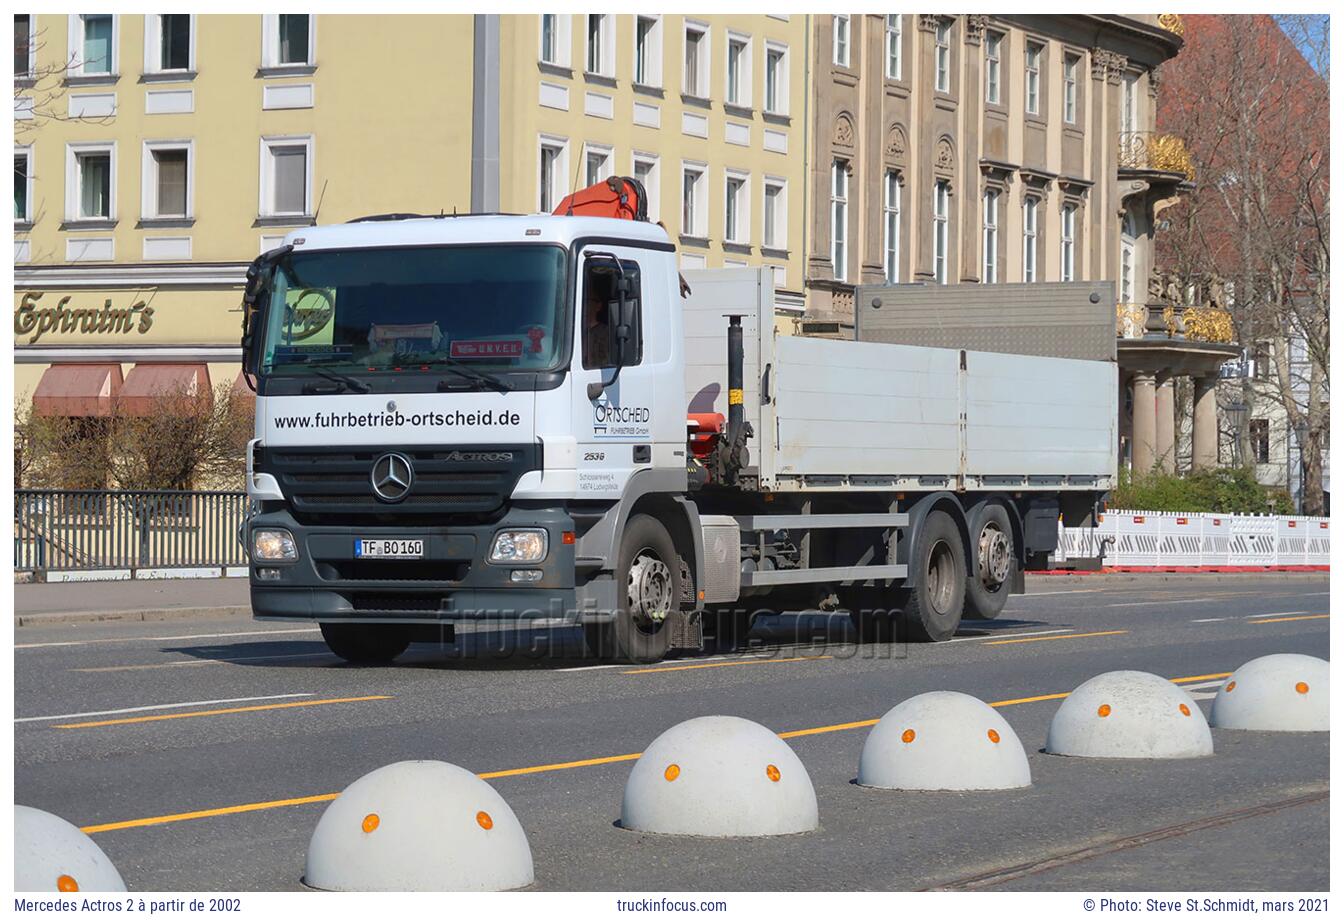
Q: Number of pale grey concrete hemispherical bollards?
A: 6